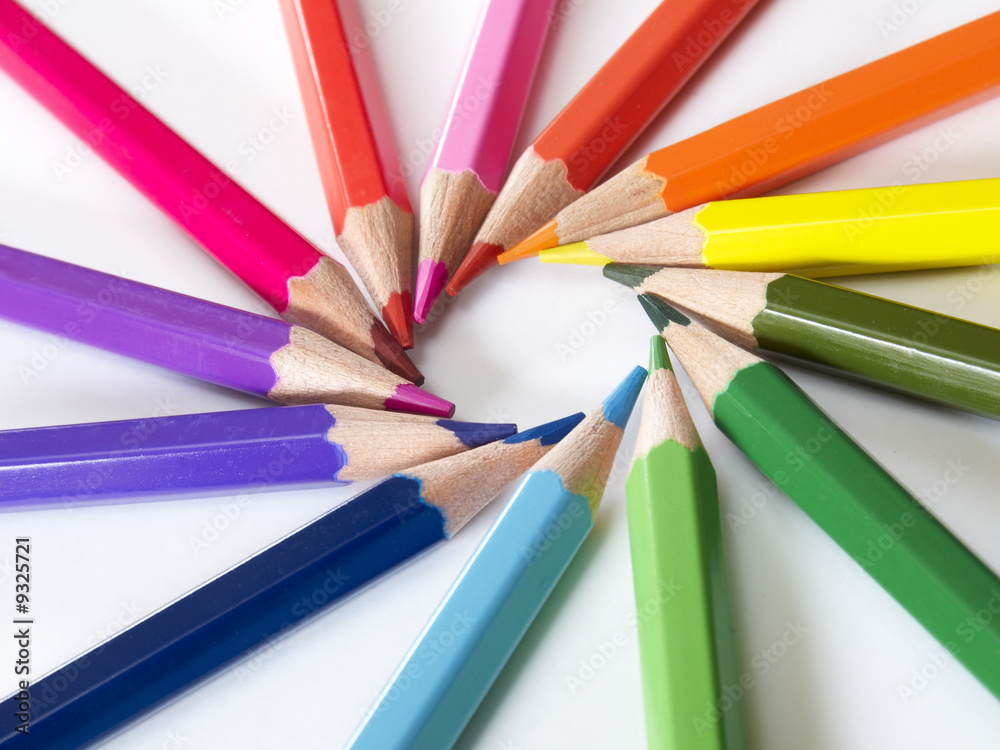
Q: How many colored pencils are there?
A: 13